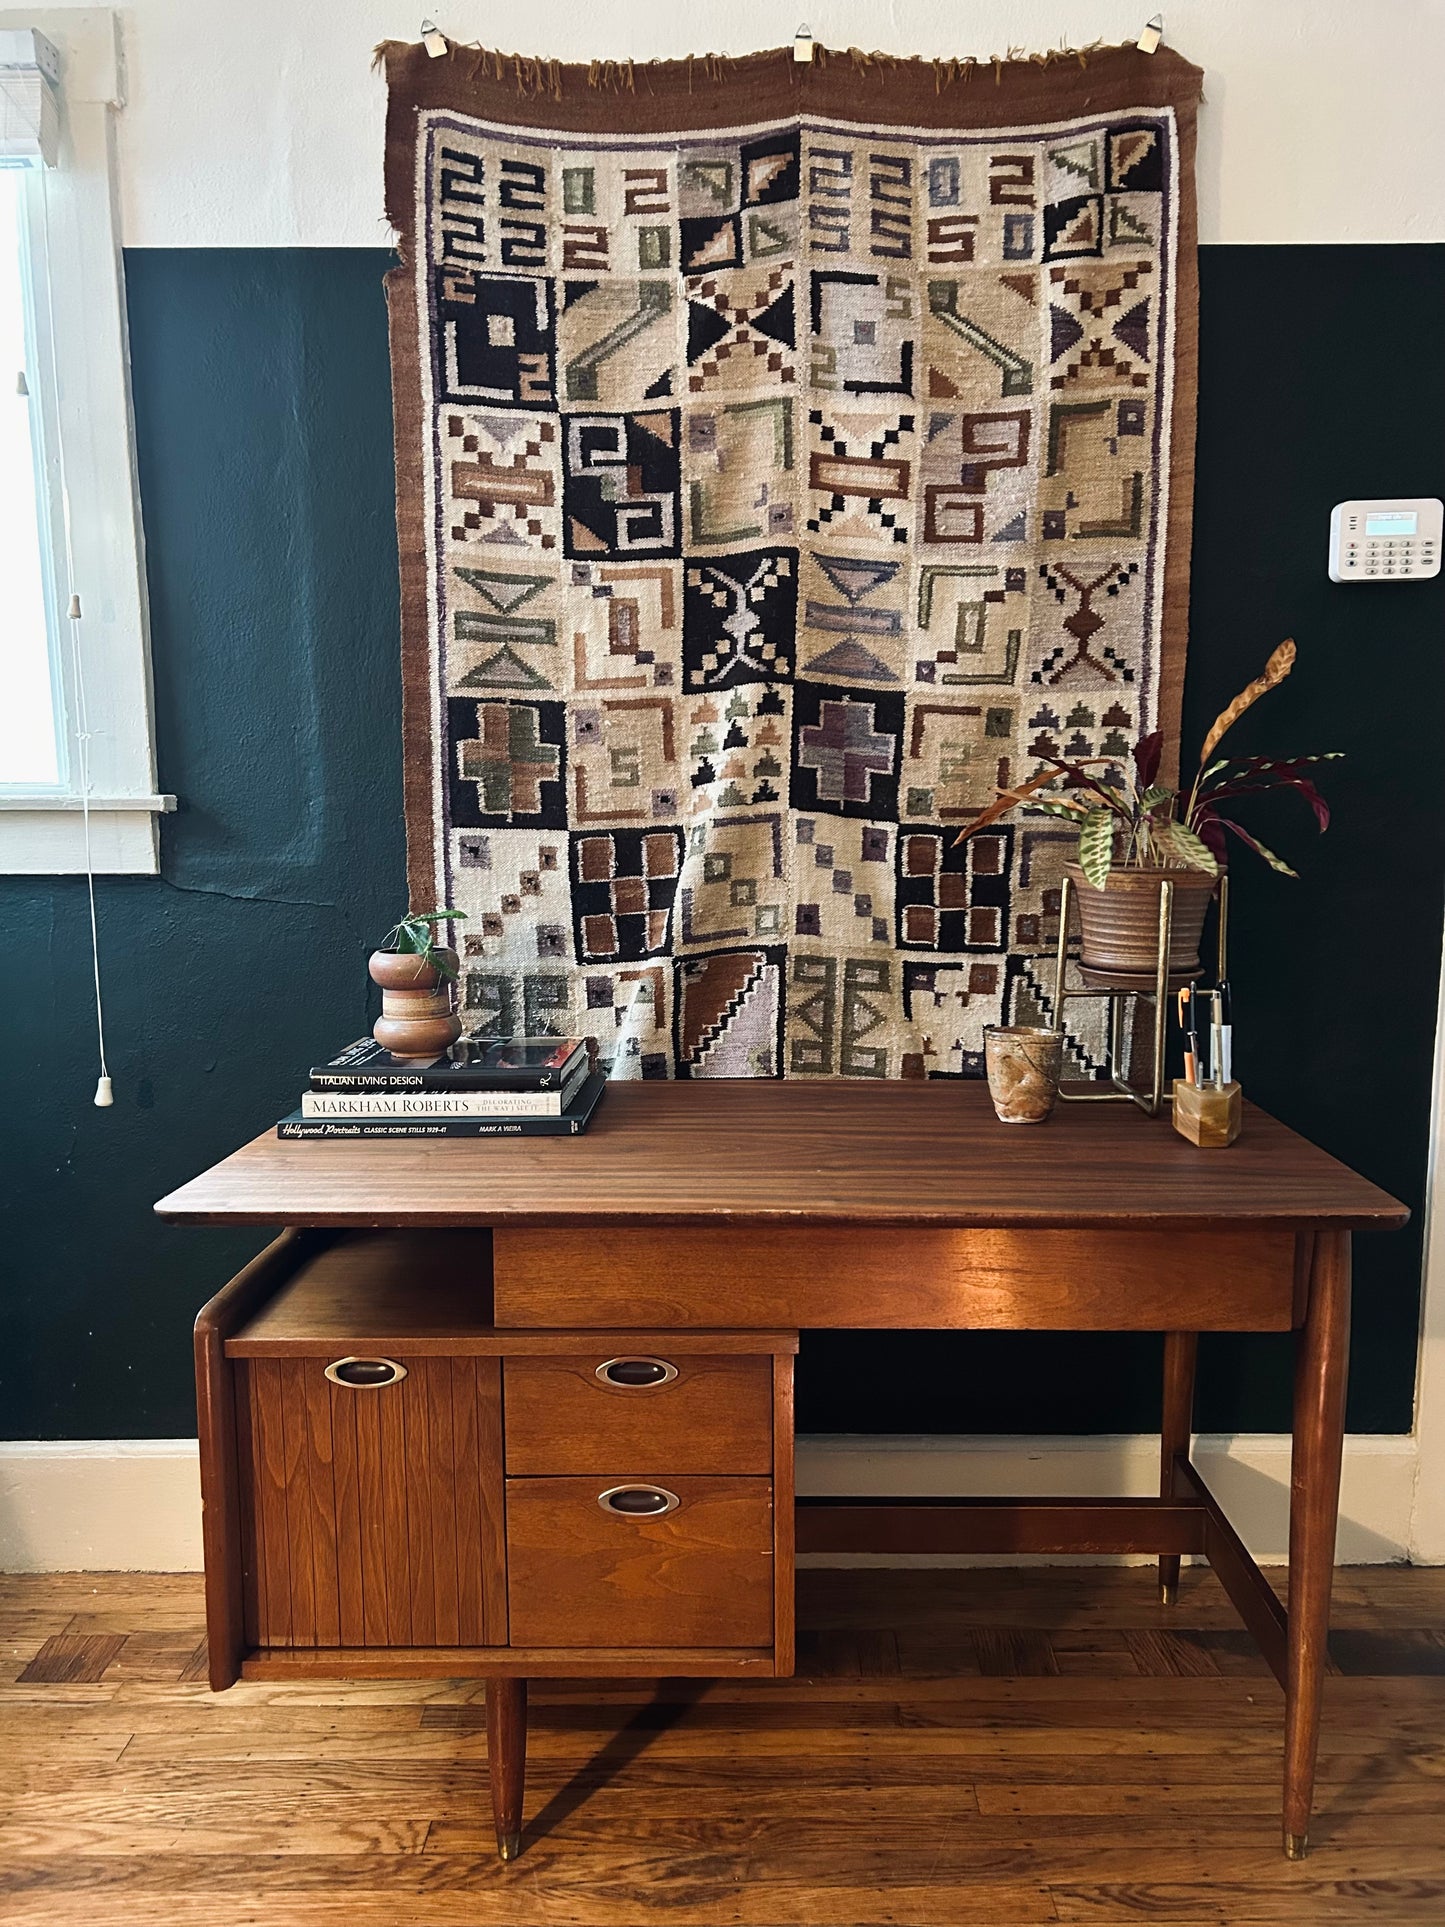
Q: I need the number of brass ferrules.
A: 3